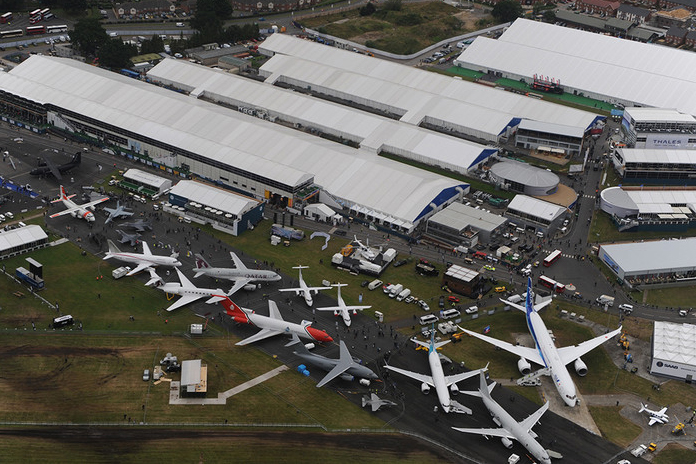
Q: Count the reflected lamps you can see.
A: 0